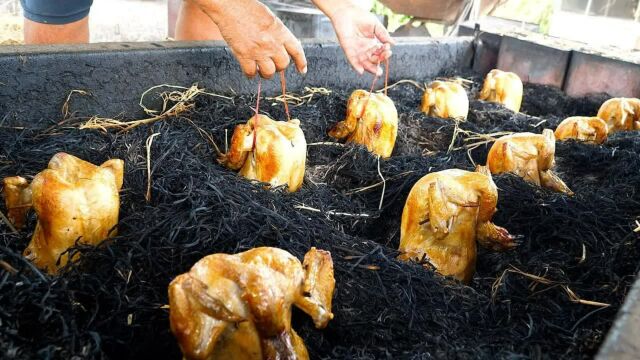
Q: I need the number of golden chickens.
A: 10